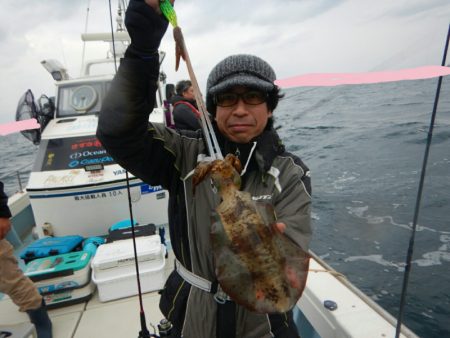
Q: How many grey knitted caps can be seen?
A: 1